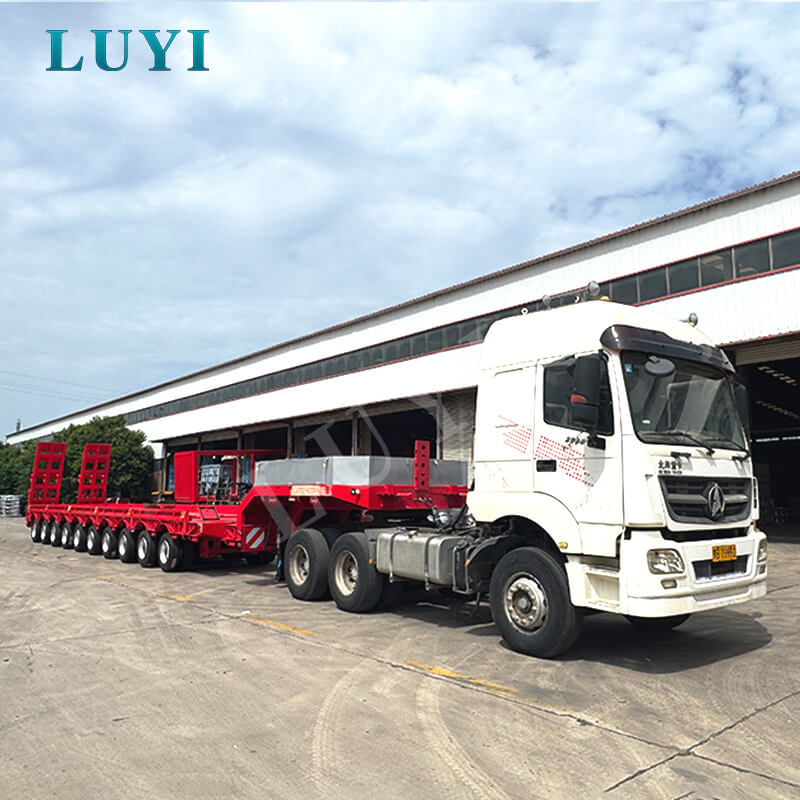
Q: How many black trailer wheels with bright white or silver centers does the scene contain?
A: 10